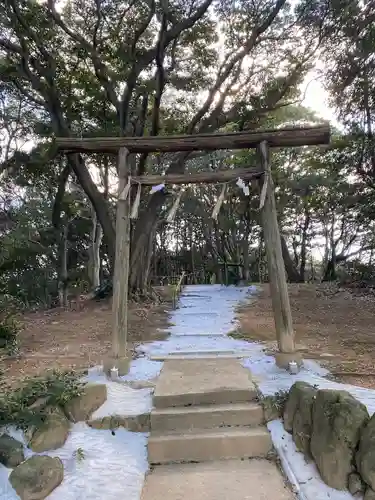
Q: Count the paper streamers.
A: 2